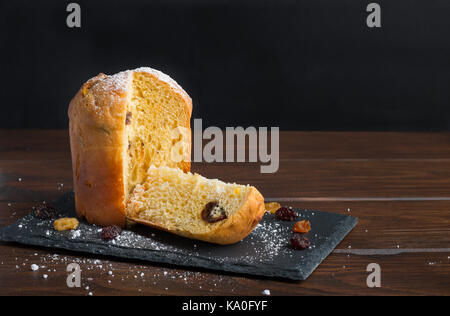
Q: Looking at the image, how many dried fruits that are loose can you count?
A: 7